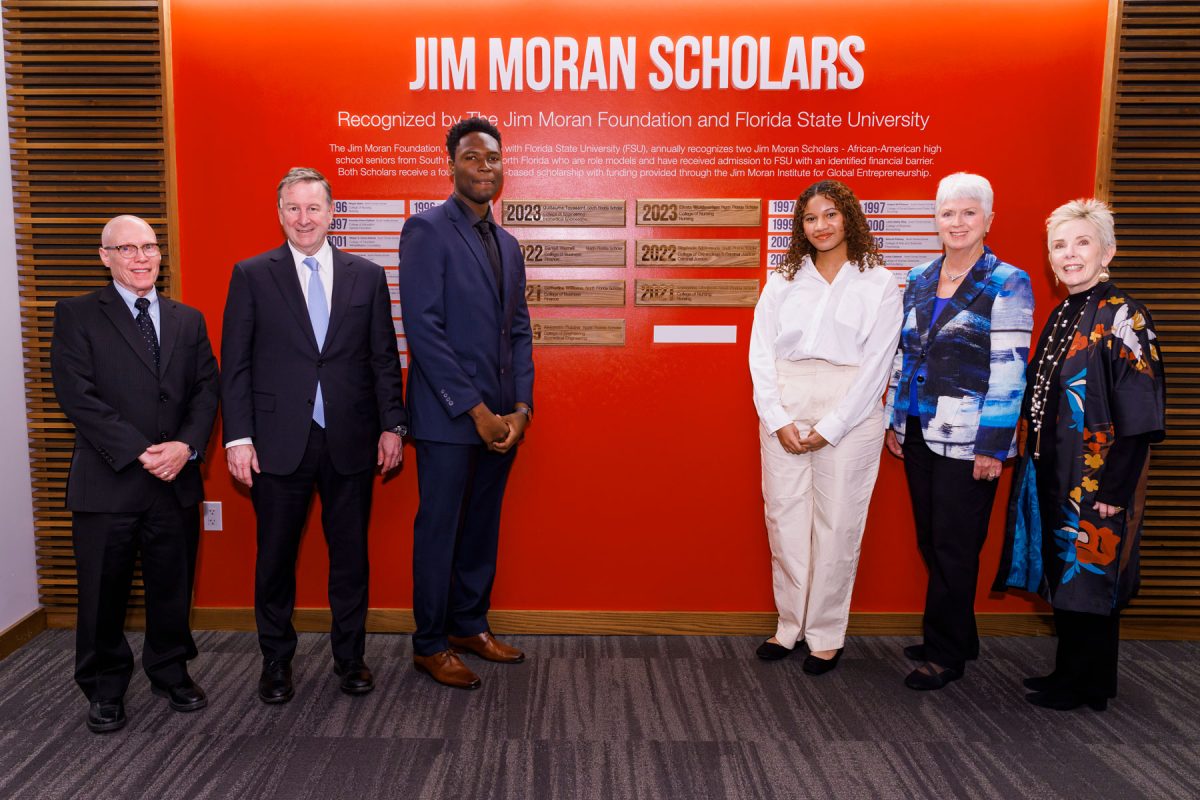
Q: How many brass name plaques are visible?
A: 7